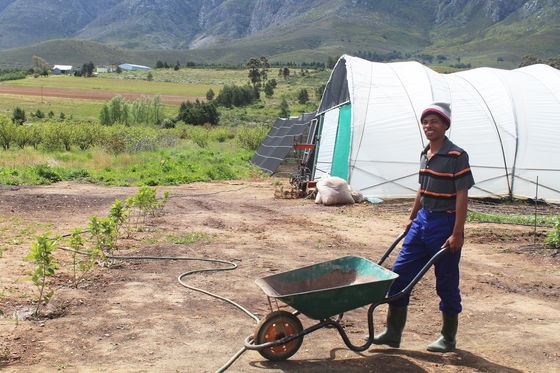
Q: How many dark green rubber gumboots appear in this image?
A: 2